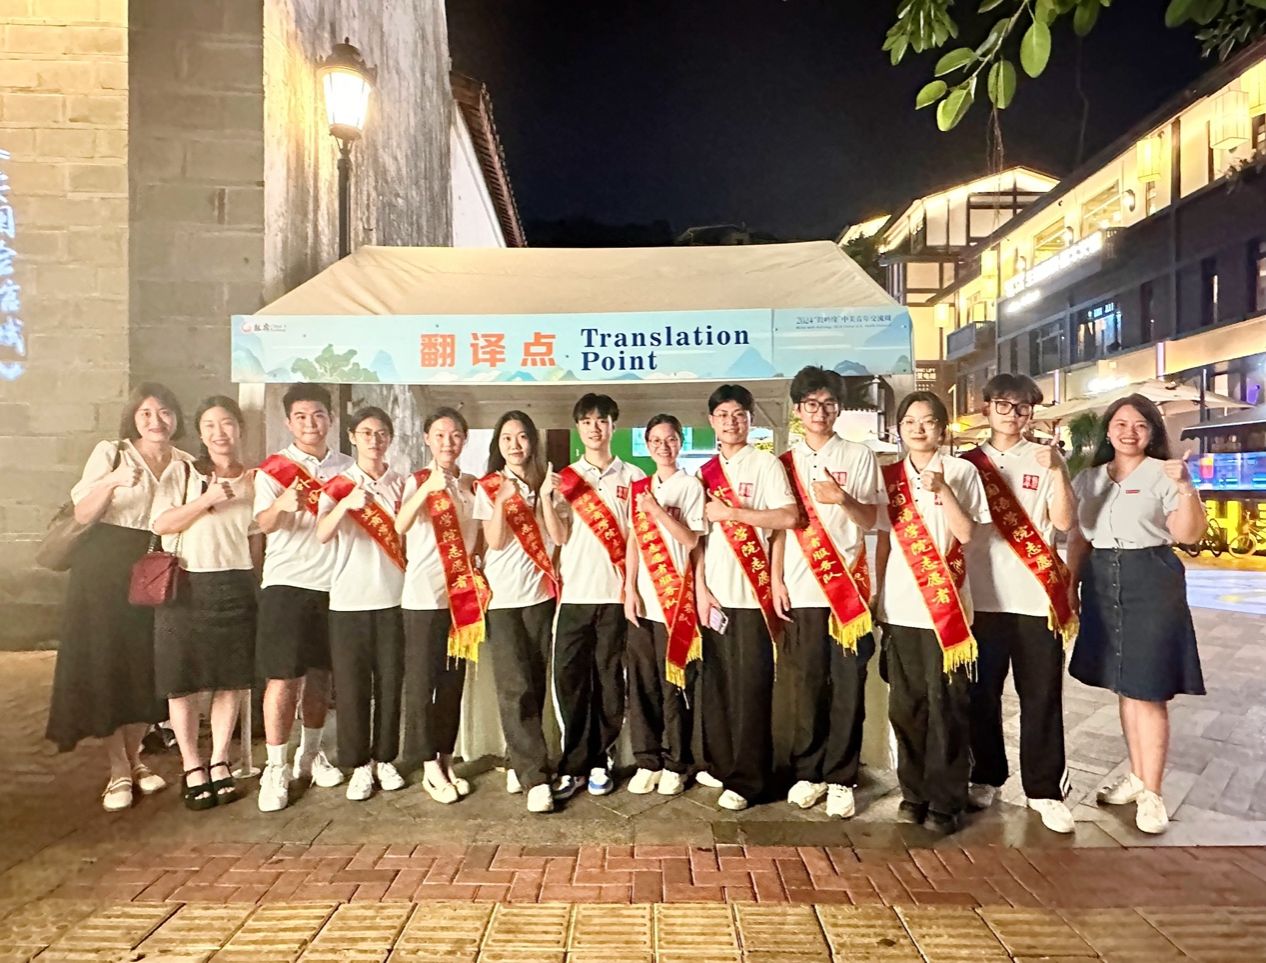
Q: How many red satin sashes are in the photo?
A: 10